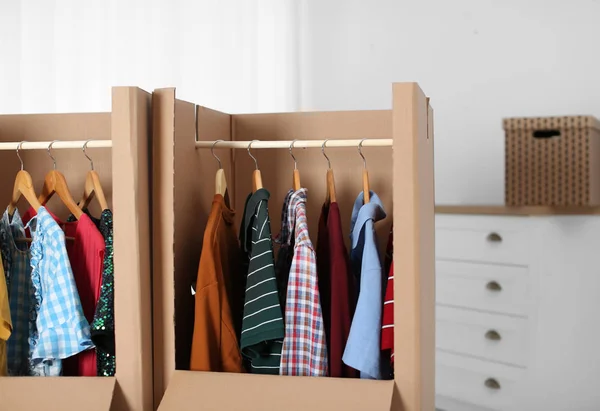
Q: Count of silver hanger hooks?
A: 8